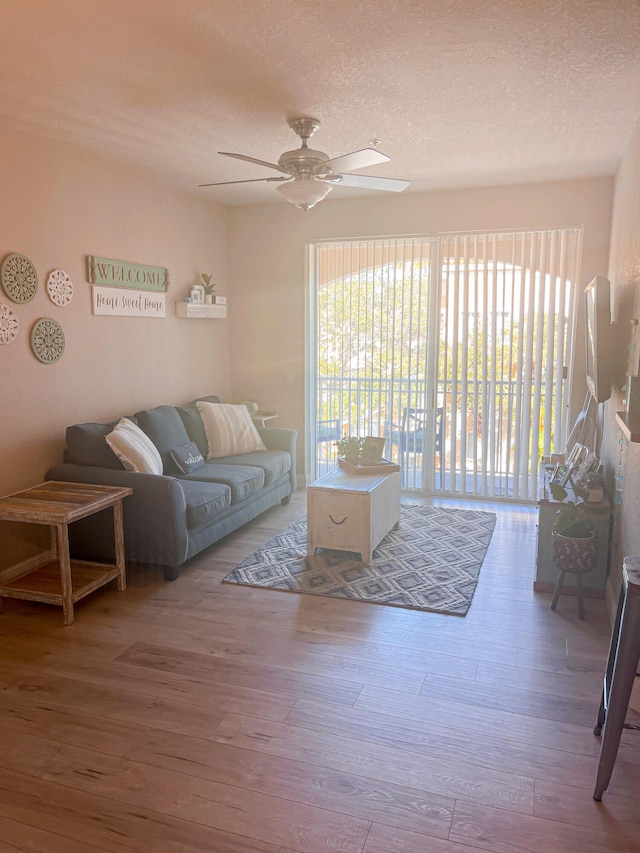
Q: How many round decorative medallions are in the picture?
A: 4